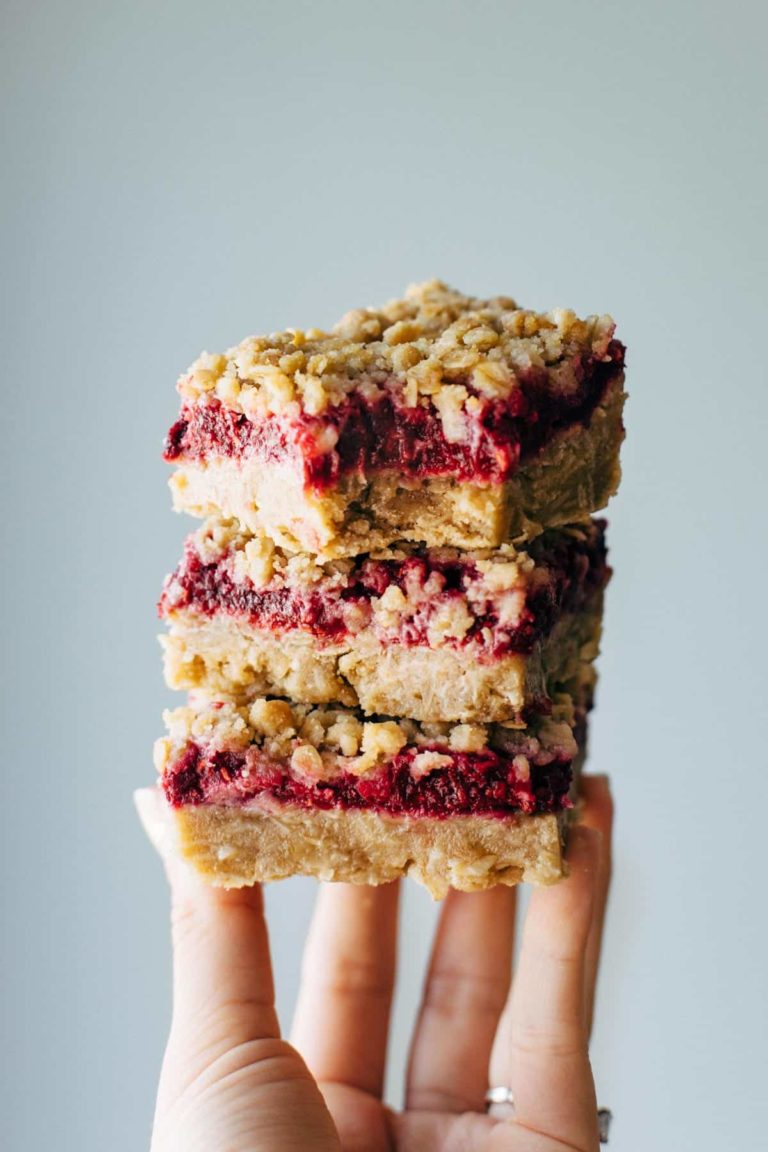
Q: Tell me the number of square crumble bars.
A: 3